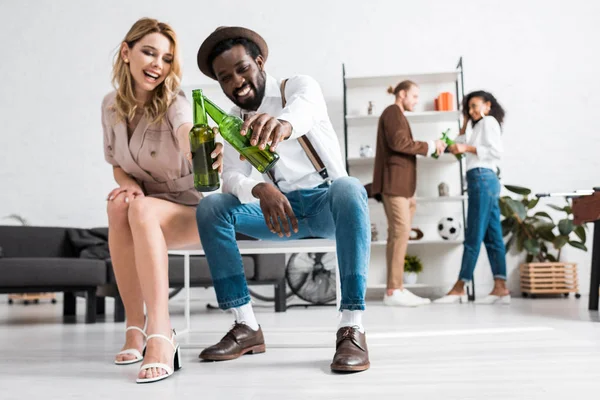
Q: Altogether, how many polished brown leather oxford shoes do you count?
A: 2